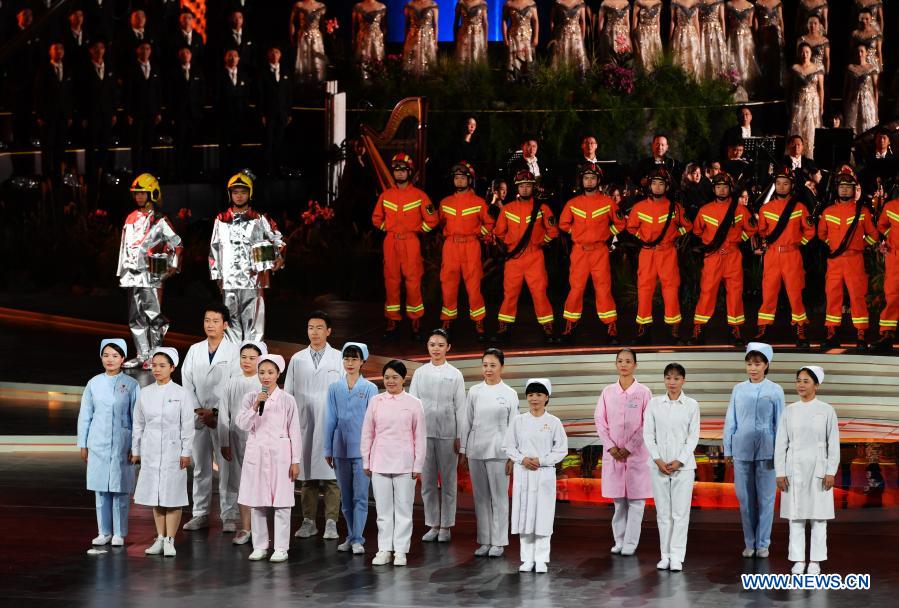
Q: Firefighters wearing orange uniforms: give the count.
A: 9